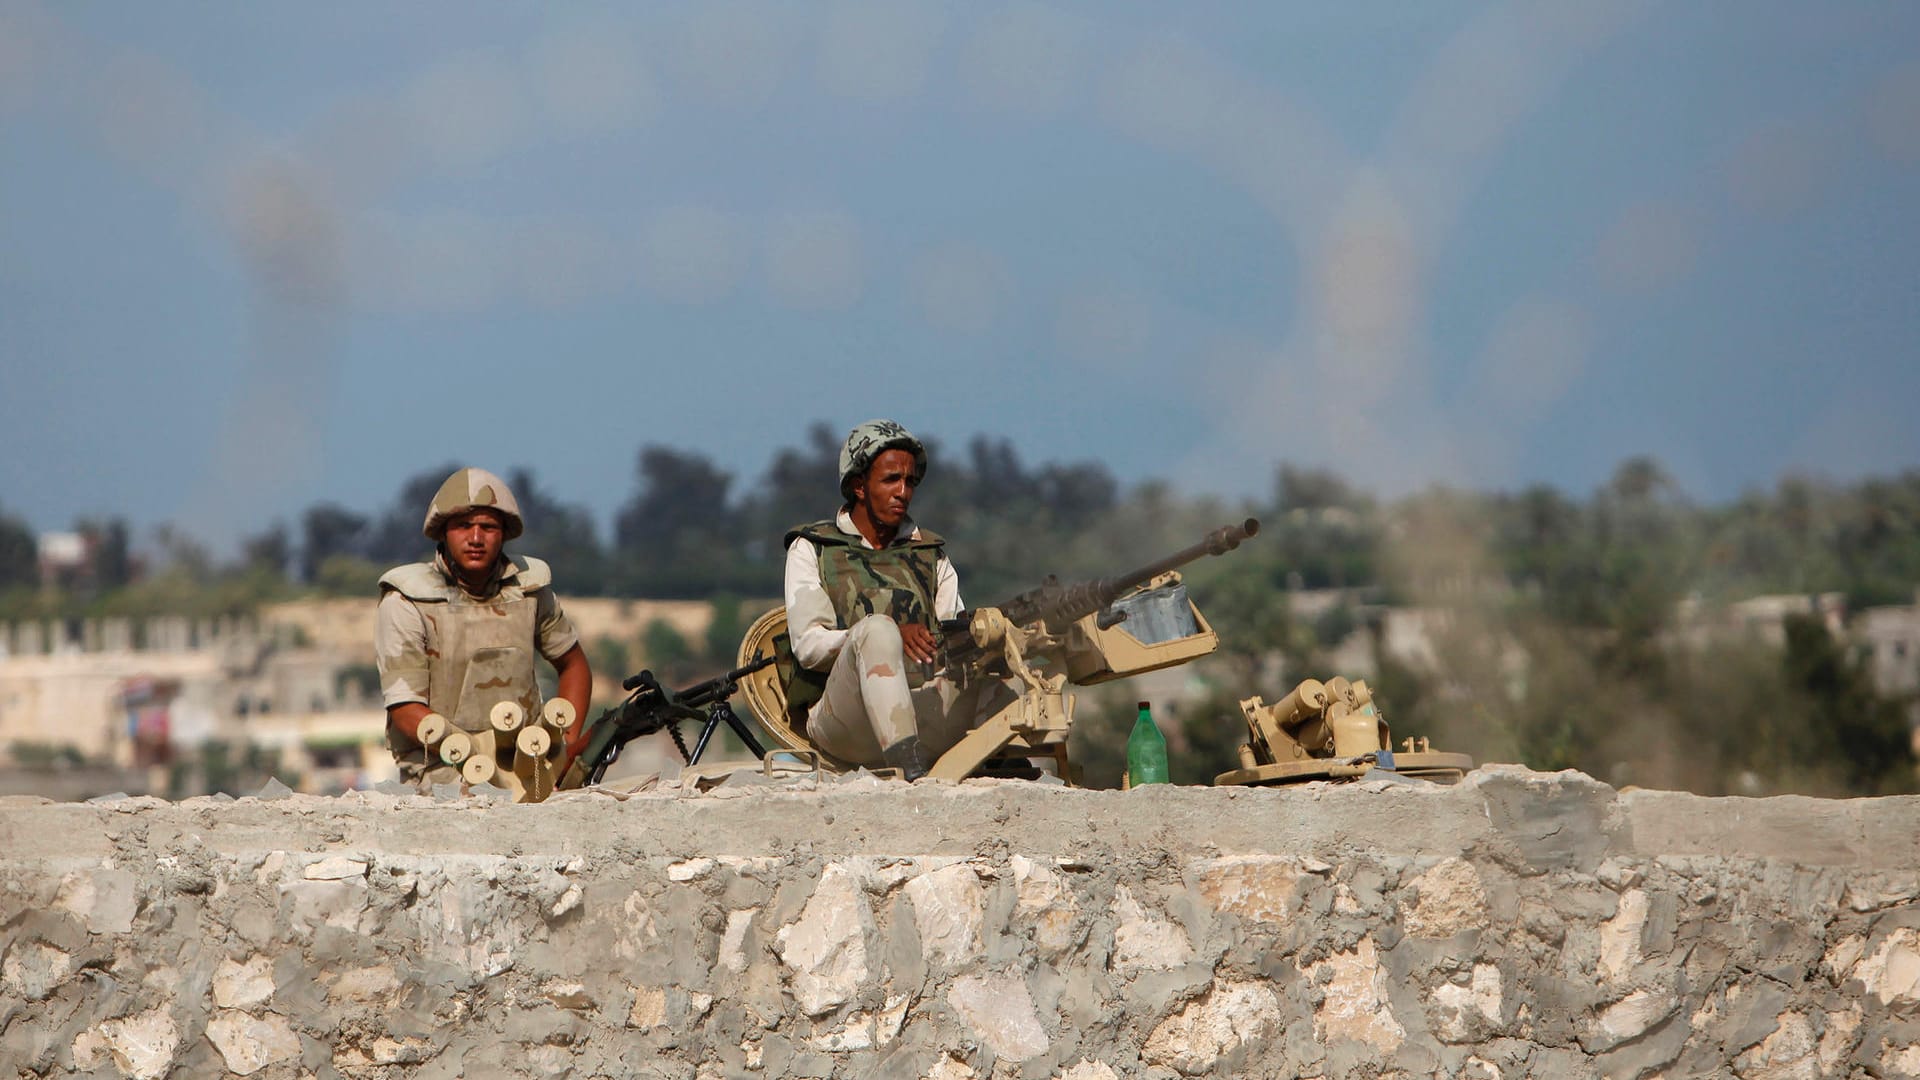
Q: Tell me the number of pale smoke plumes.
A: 2